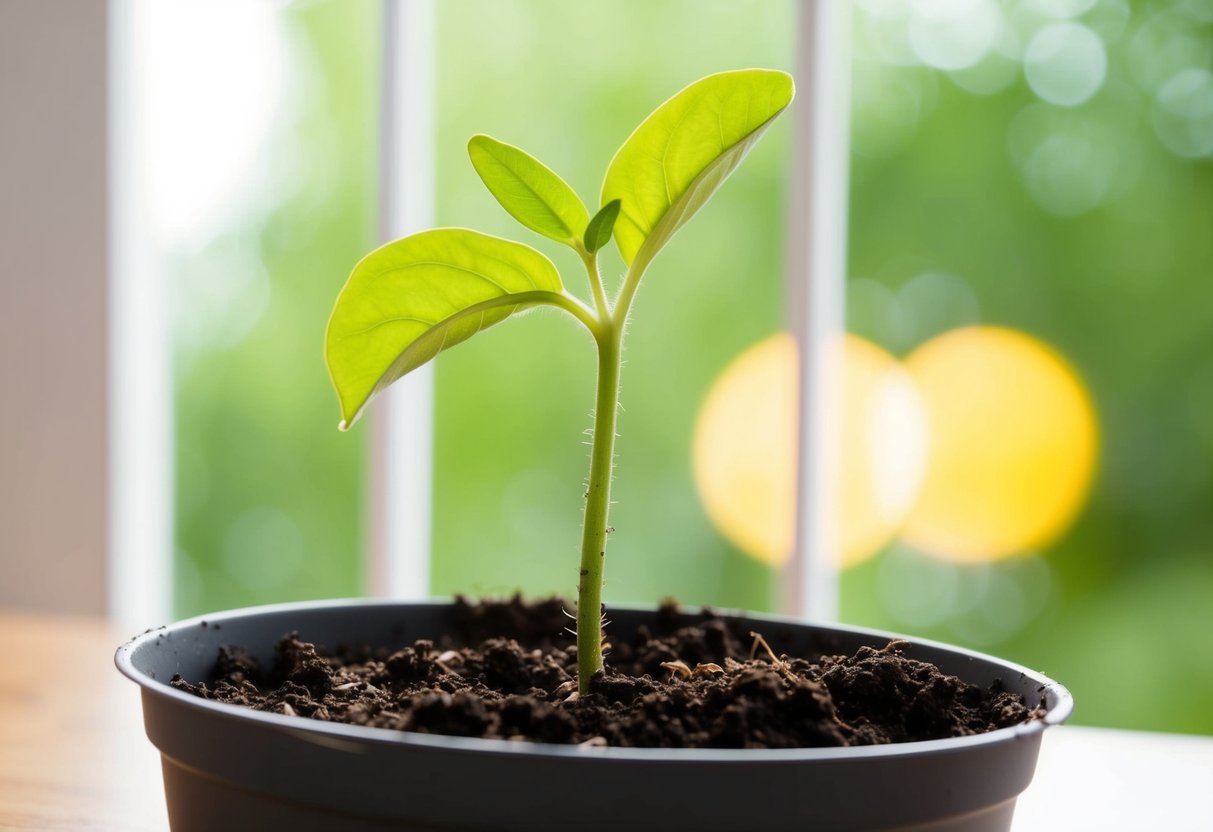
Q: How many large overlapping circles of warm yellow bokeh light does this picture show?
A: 2